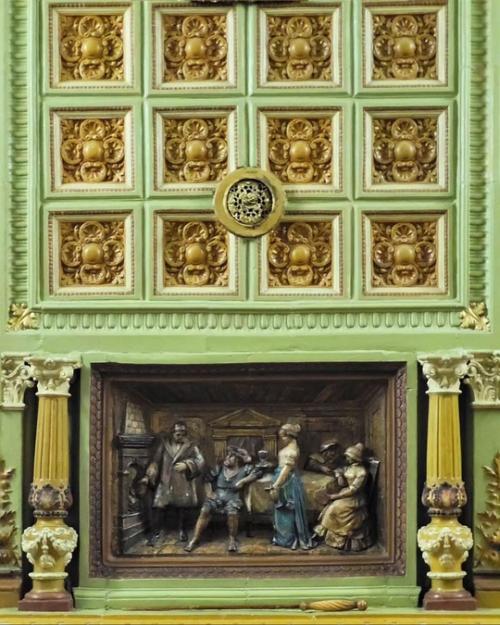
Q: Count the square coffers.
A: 12